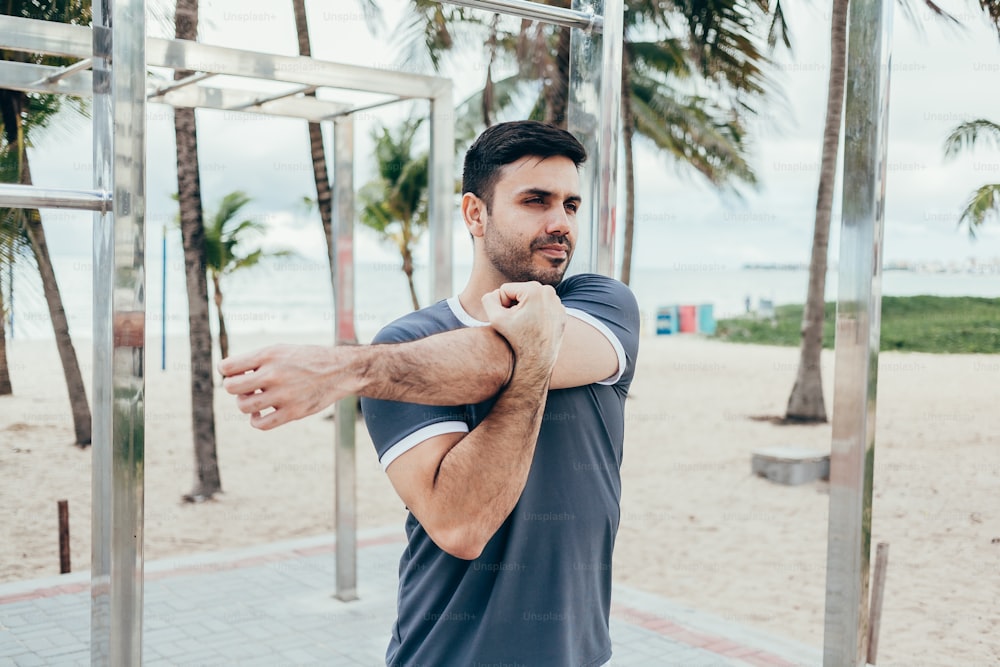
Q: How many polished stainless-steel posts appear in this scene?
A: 5